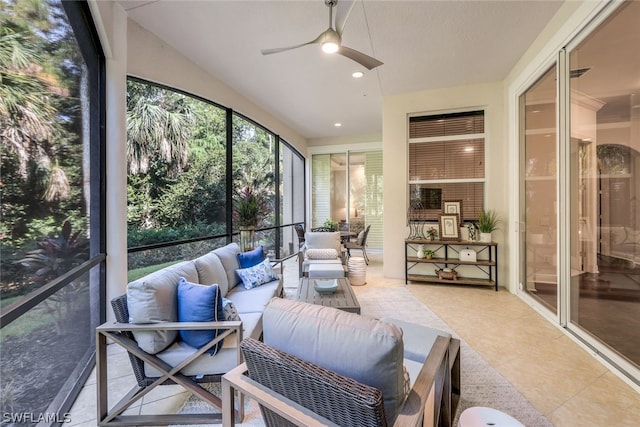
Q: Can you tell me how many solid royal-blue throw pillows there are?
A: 2